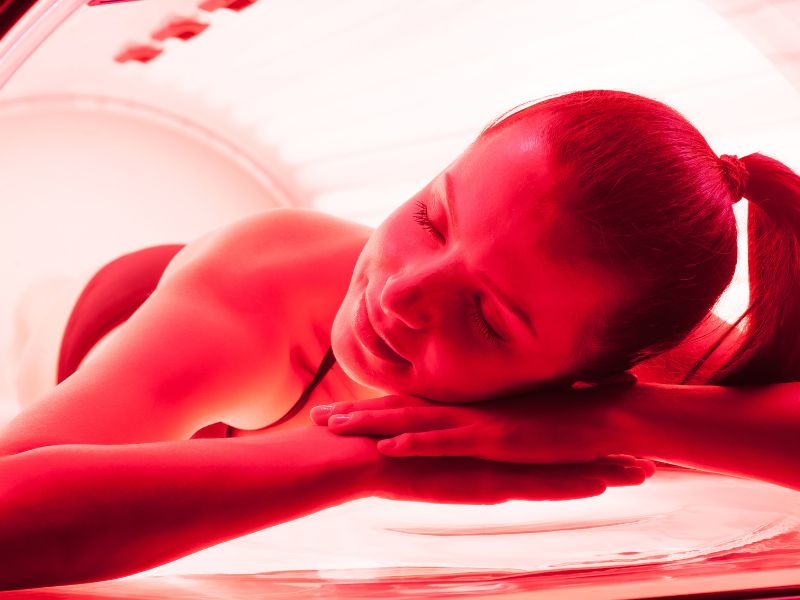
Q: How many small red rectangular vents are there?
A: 3